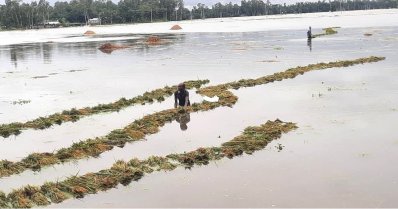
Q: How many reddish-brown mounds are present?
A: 4